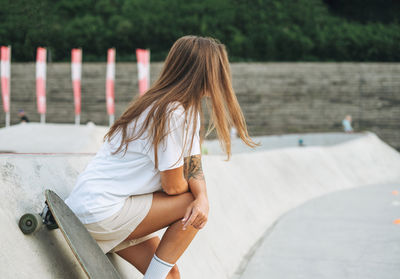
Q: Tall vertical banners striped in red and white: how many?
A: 5